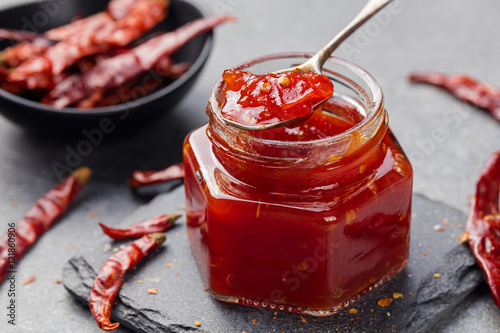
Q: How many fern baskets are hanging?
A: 0